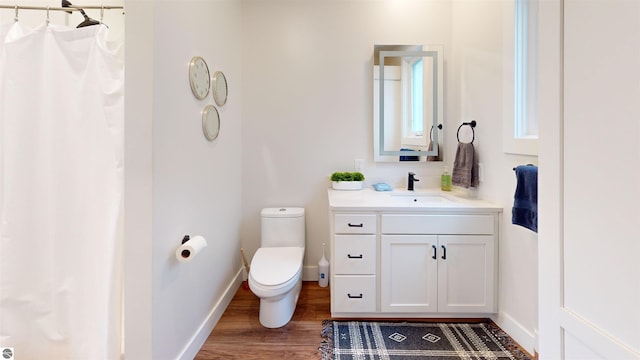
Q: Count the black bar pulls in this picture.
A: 5